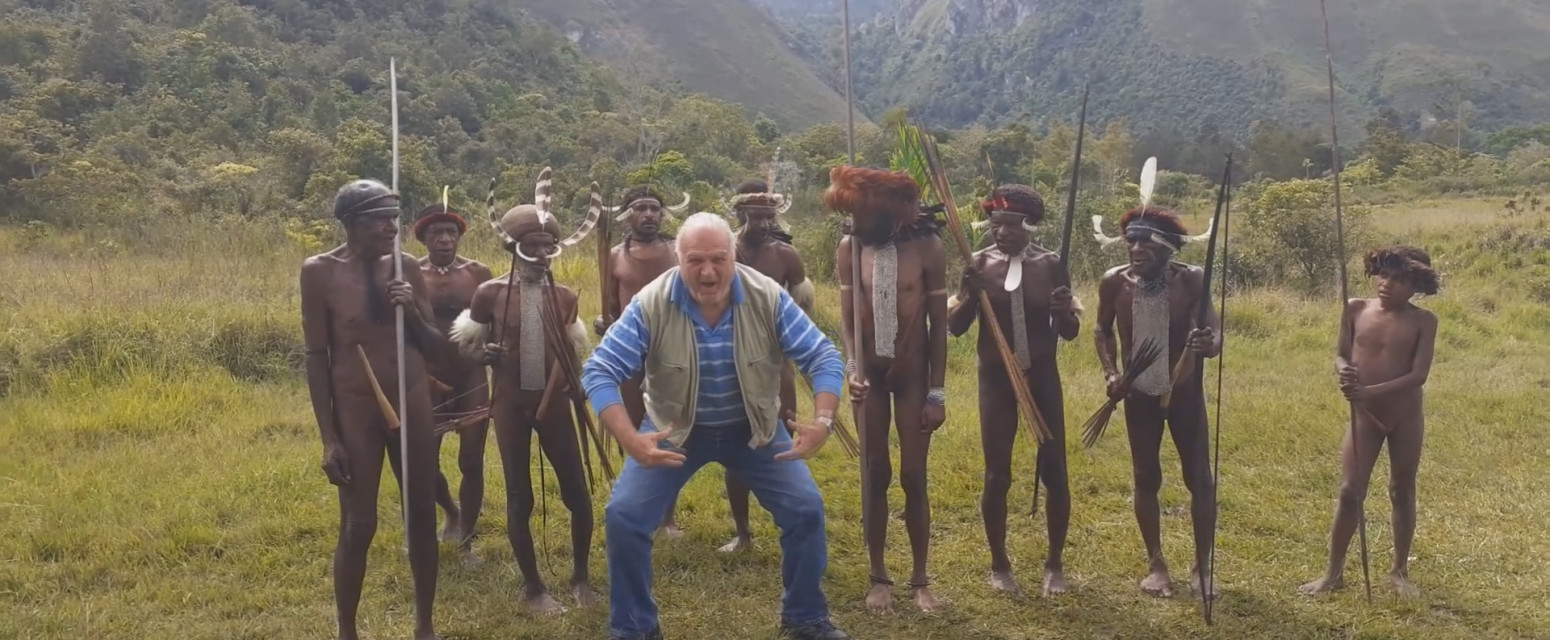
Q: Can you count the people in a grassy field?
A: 10